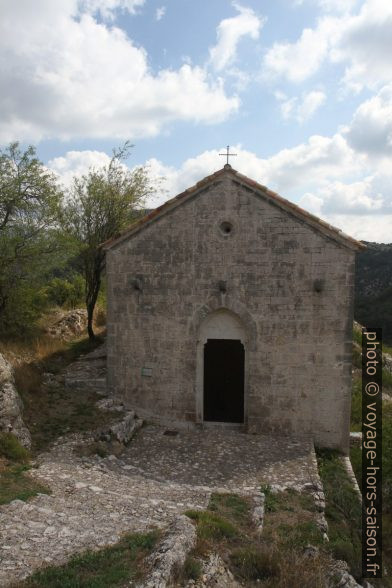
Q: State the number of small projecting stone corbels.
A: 3